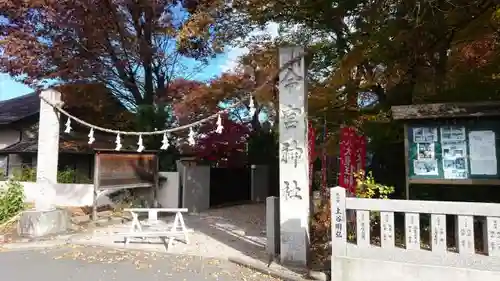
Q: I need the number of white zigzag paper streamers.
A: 8